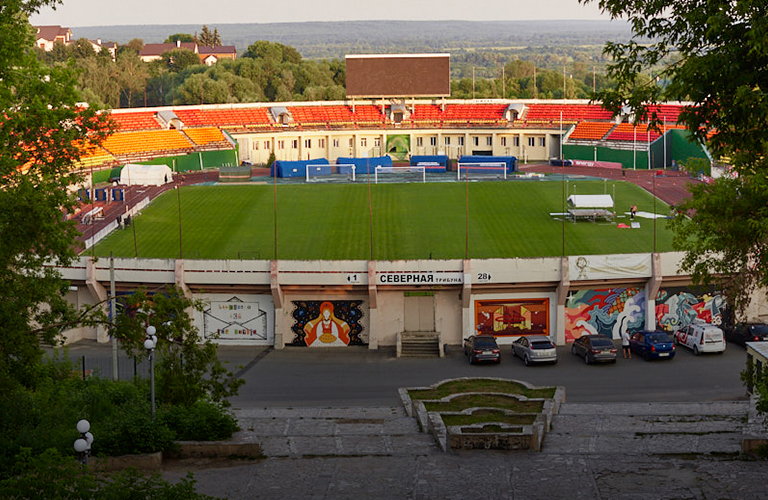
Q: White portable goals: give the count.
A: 3